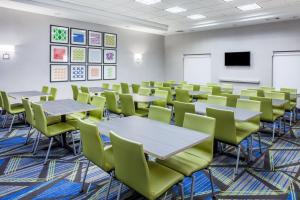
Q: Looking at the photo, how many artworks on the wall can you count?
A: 12